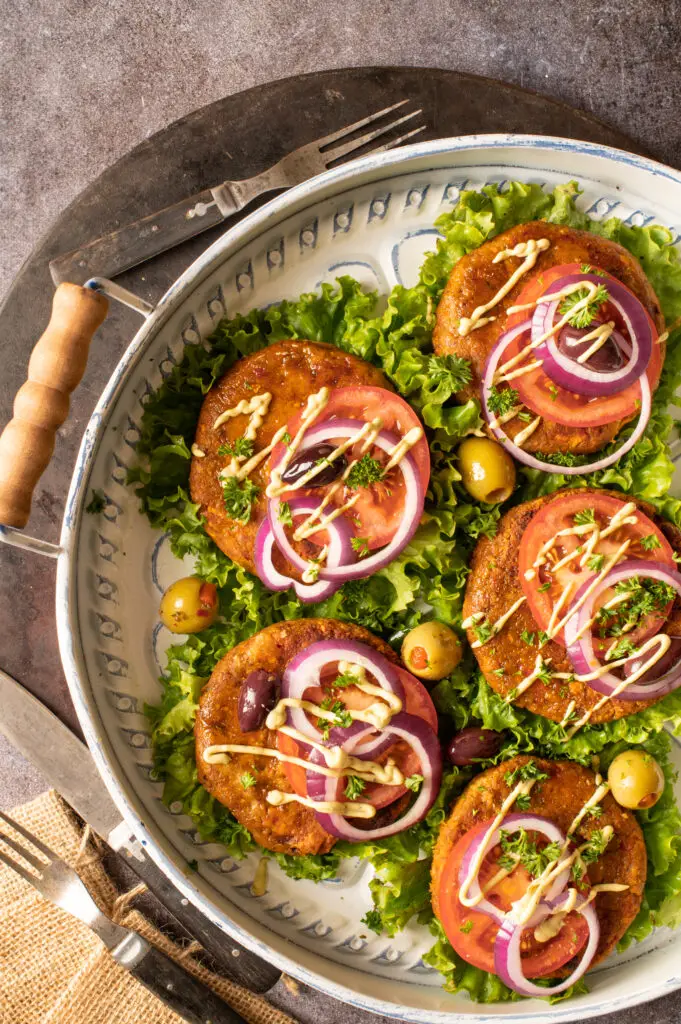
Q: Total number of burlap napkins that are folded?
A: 1